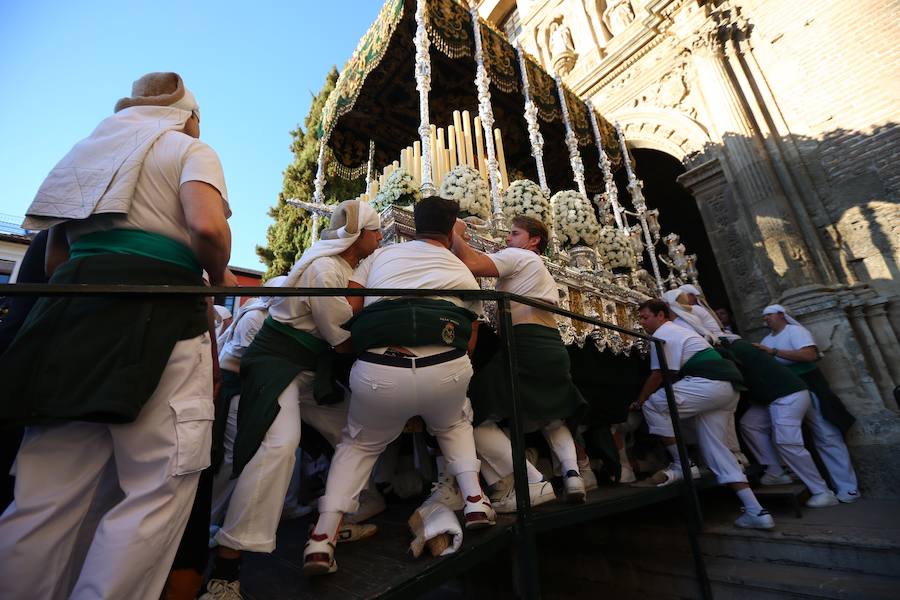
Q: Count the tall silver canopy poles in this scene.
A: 8